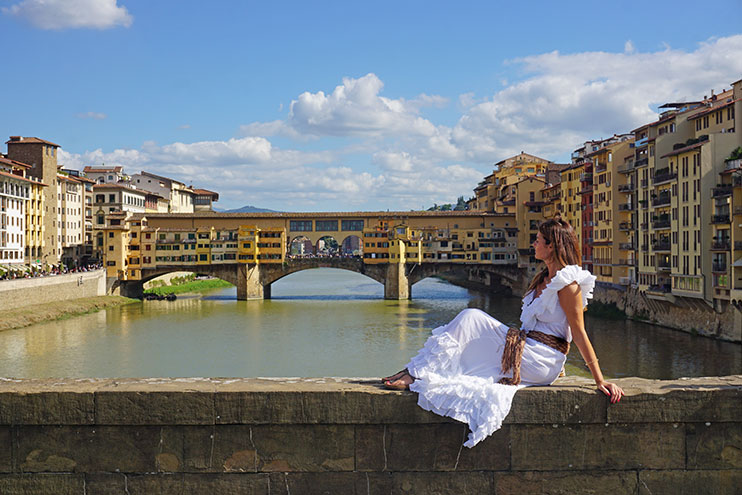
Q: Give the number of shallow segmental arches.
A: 3